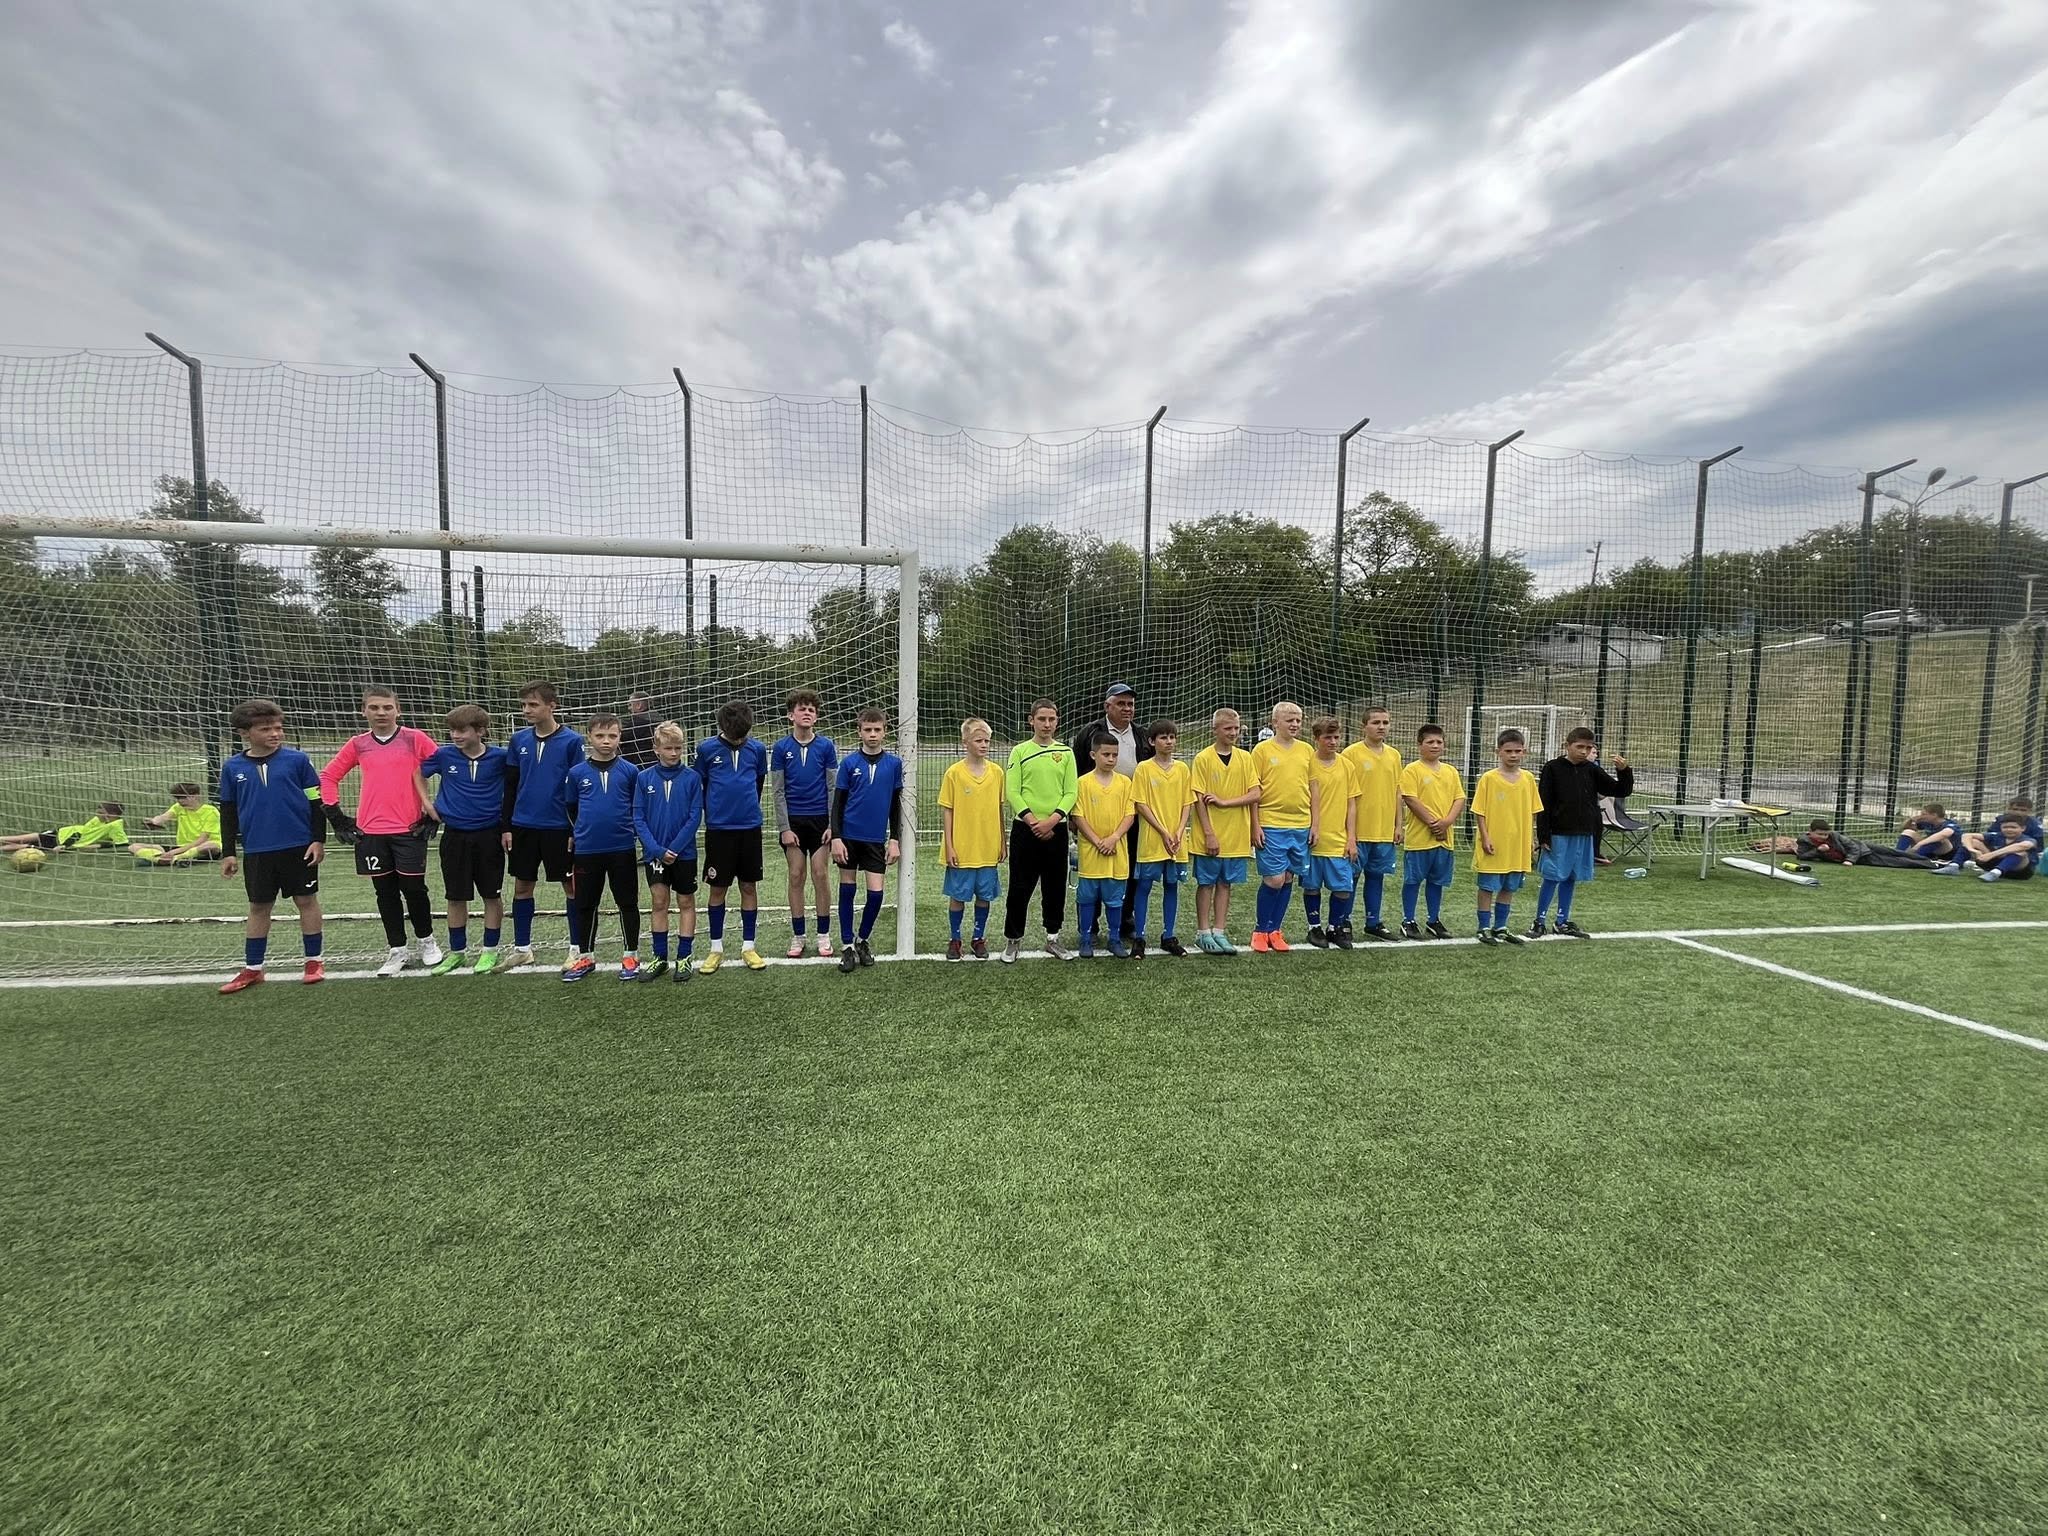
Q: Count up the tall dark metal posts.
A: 10